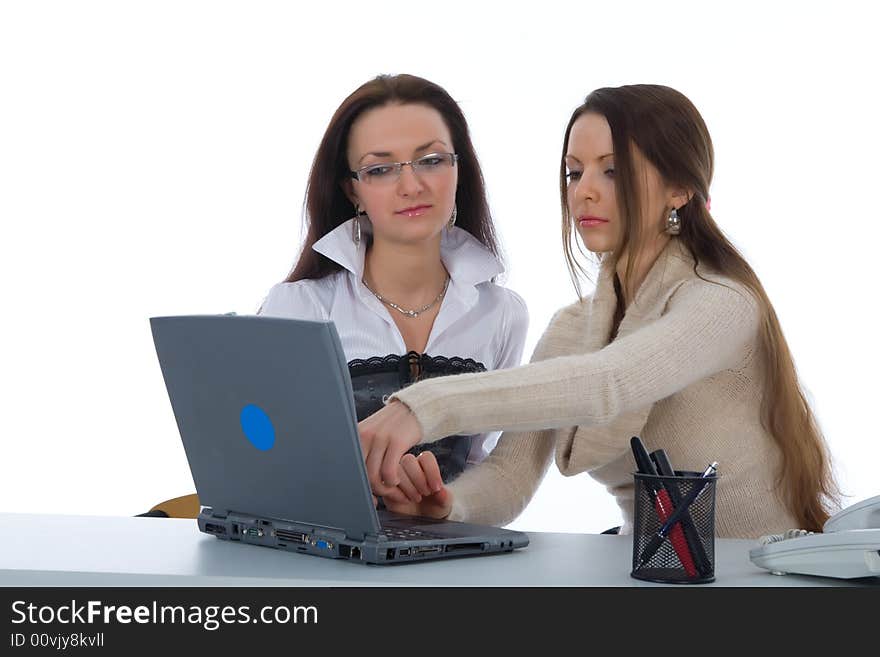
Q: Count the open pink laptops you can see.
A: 0